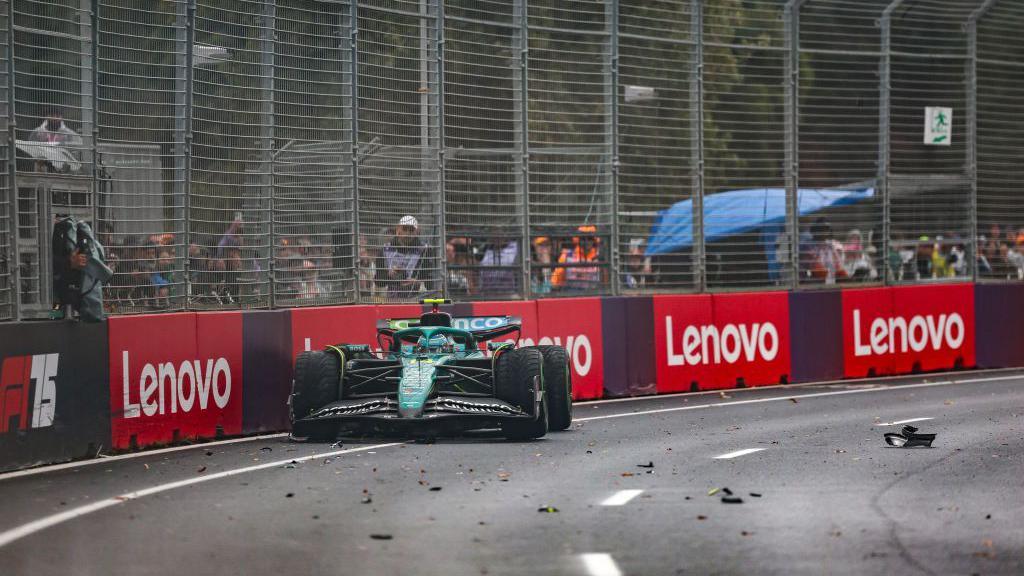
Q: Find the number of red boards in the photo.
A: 5